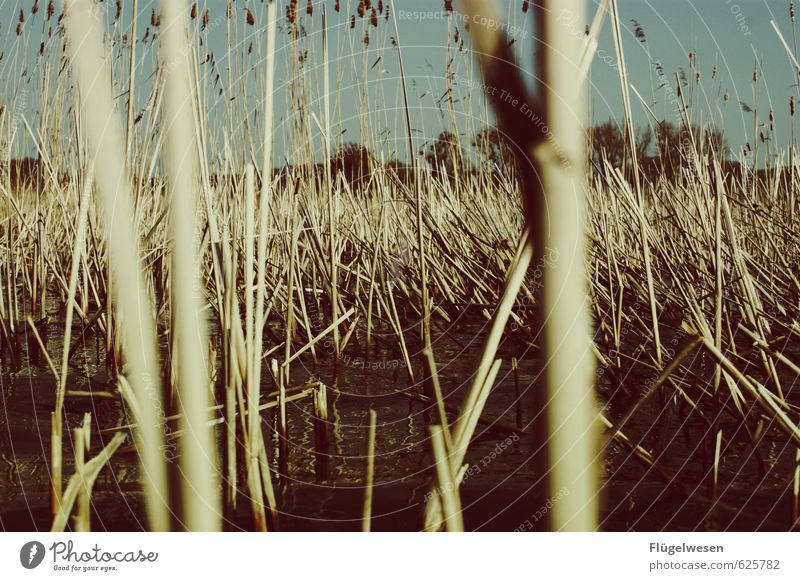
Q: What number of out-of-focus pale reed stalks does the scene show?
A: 3